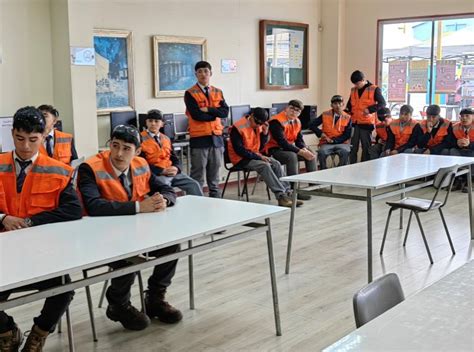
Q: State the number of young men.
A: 13